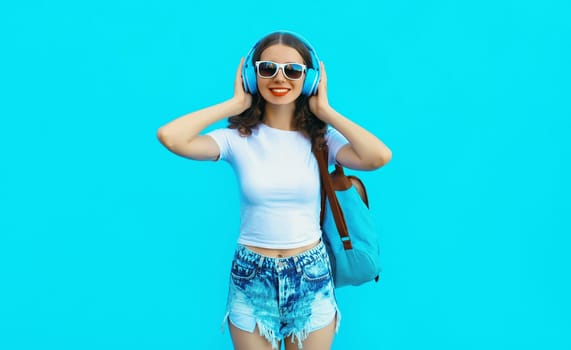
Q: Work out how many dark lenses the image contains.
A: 2